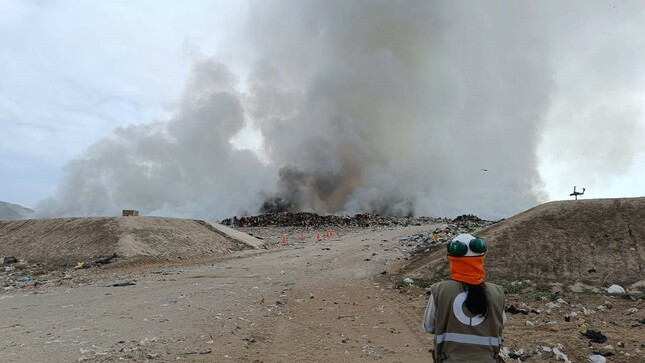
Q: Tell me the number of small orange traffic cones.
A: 5